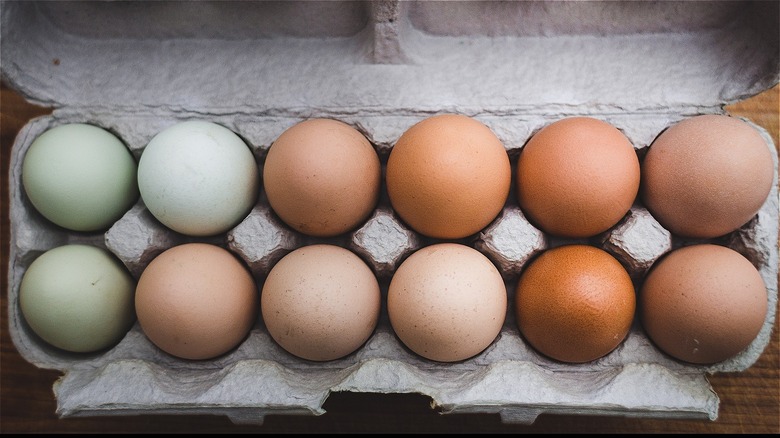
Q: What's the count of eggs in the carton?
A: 12